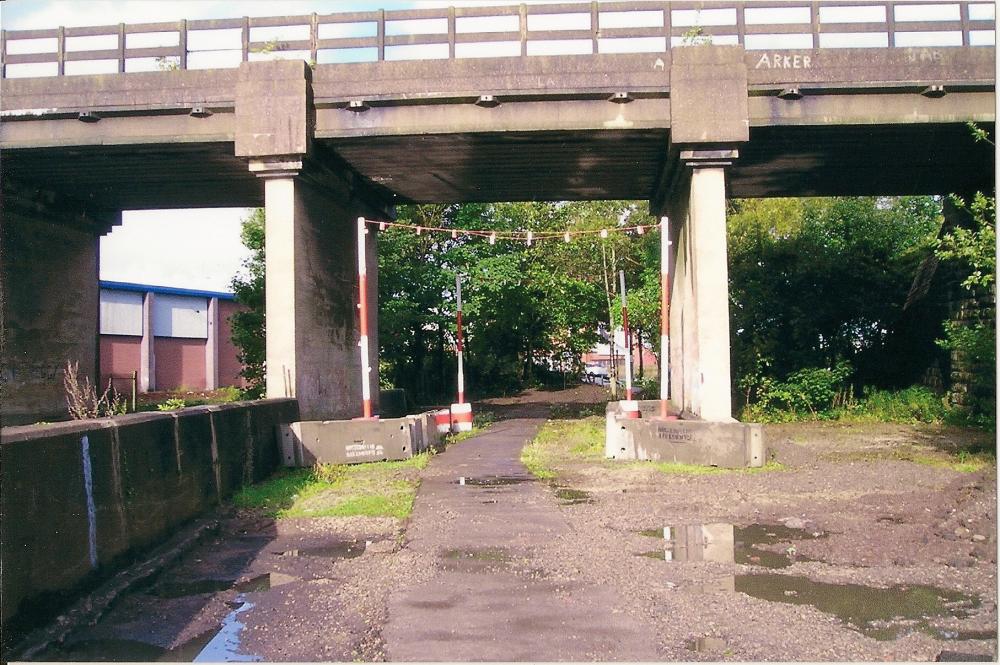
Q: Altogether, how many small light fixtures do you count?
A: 7